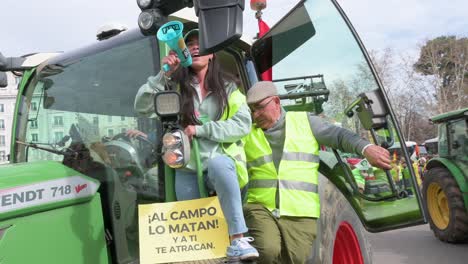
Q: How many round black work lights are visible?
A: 2